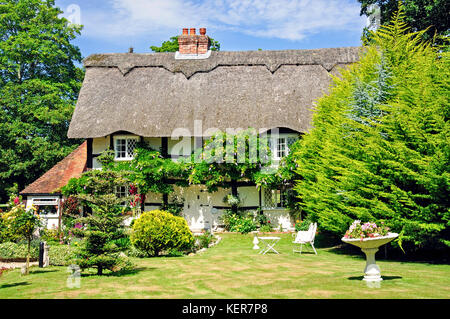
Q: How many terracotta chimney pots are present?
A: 3